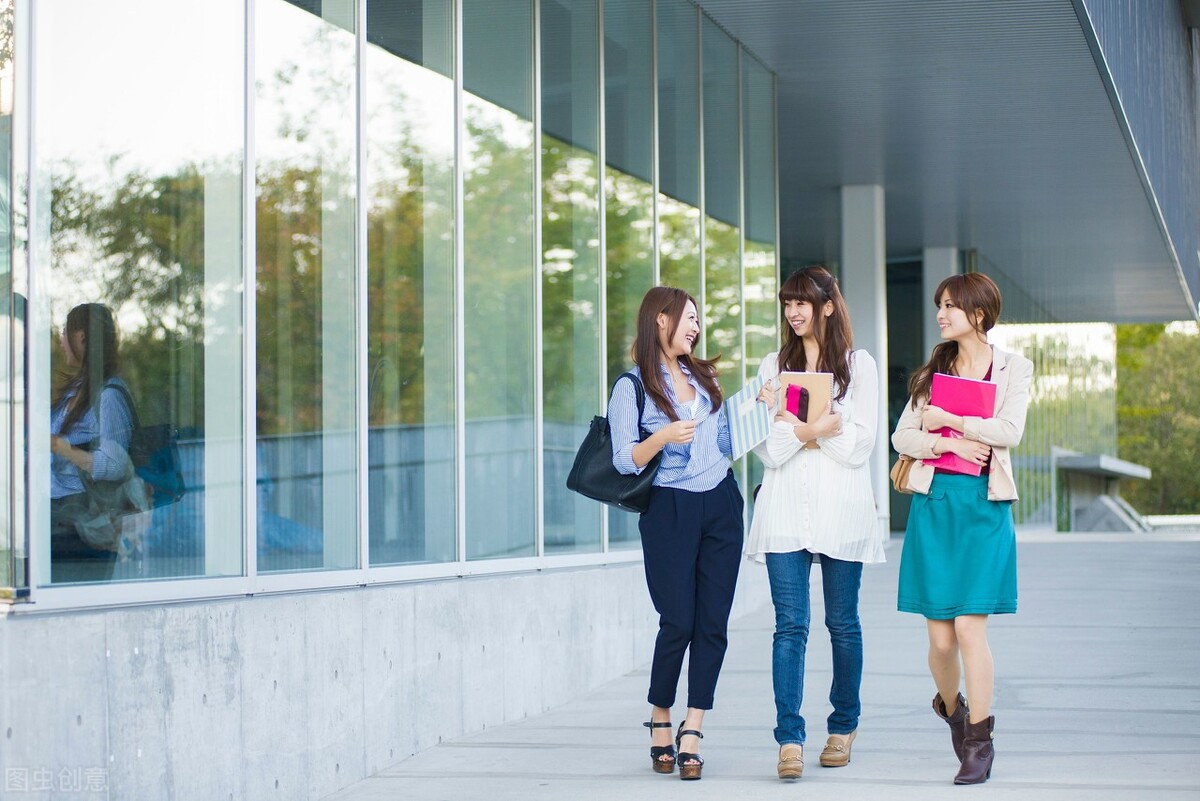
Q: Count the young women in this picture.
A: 3